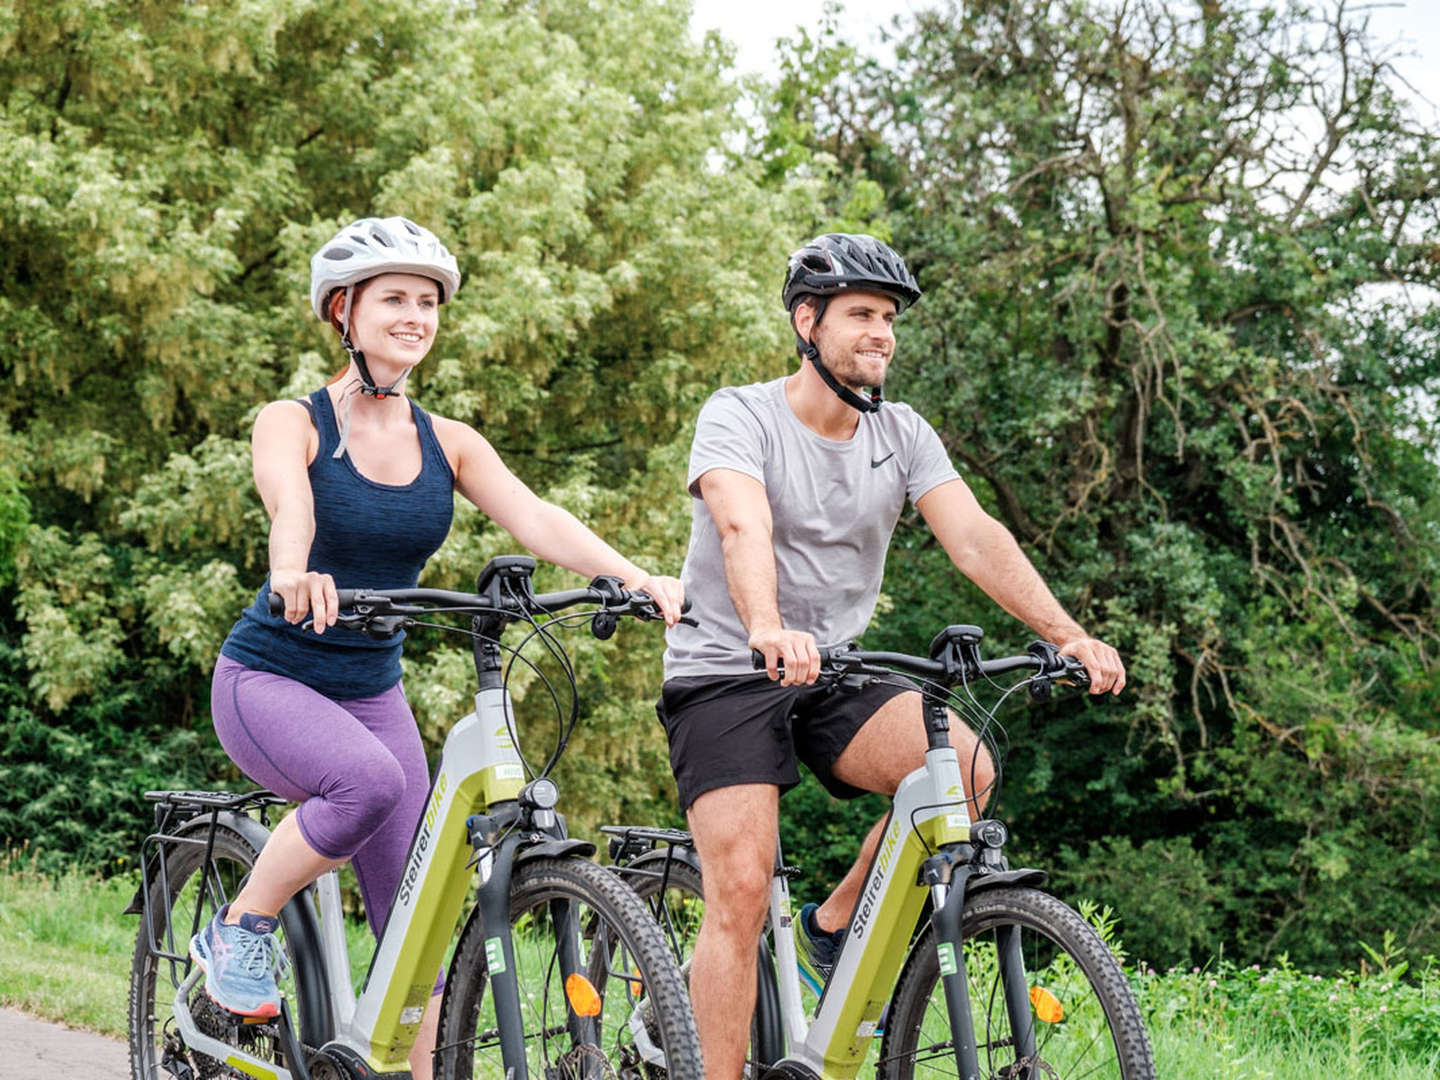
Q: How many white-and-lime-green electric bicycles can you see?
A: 2